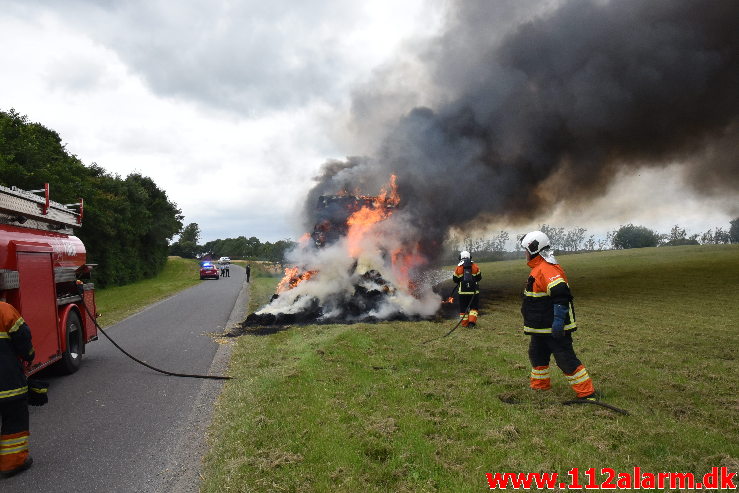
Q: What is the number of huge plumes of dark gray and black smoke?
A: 1